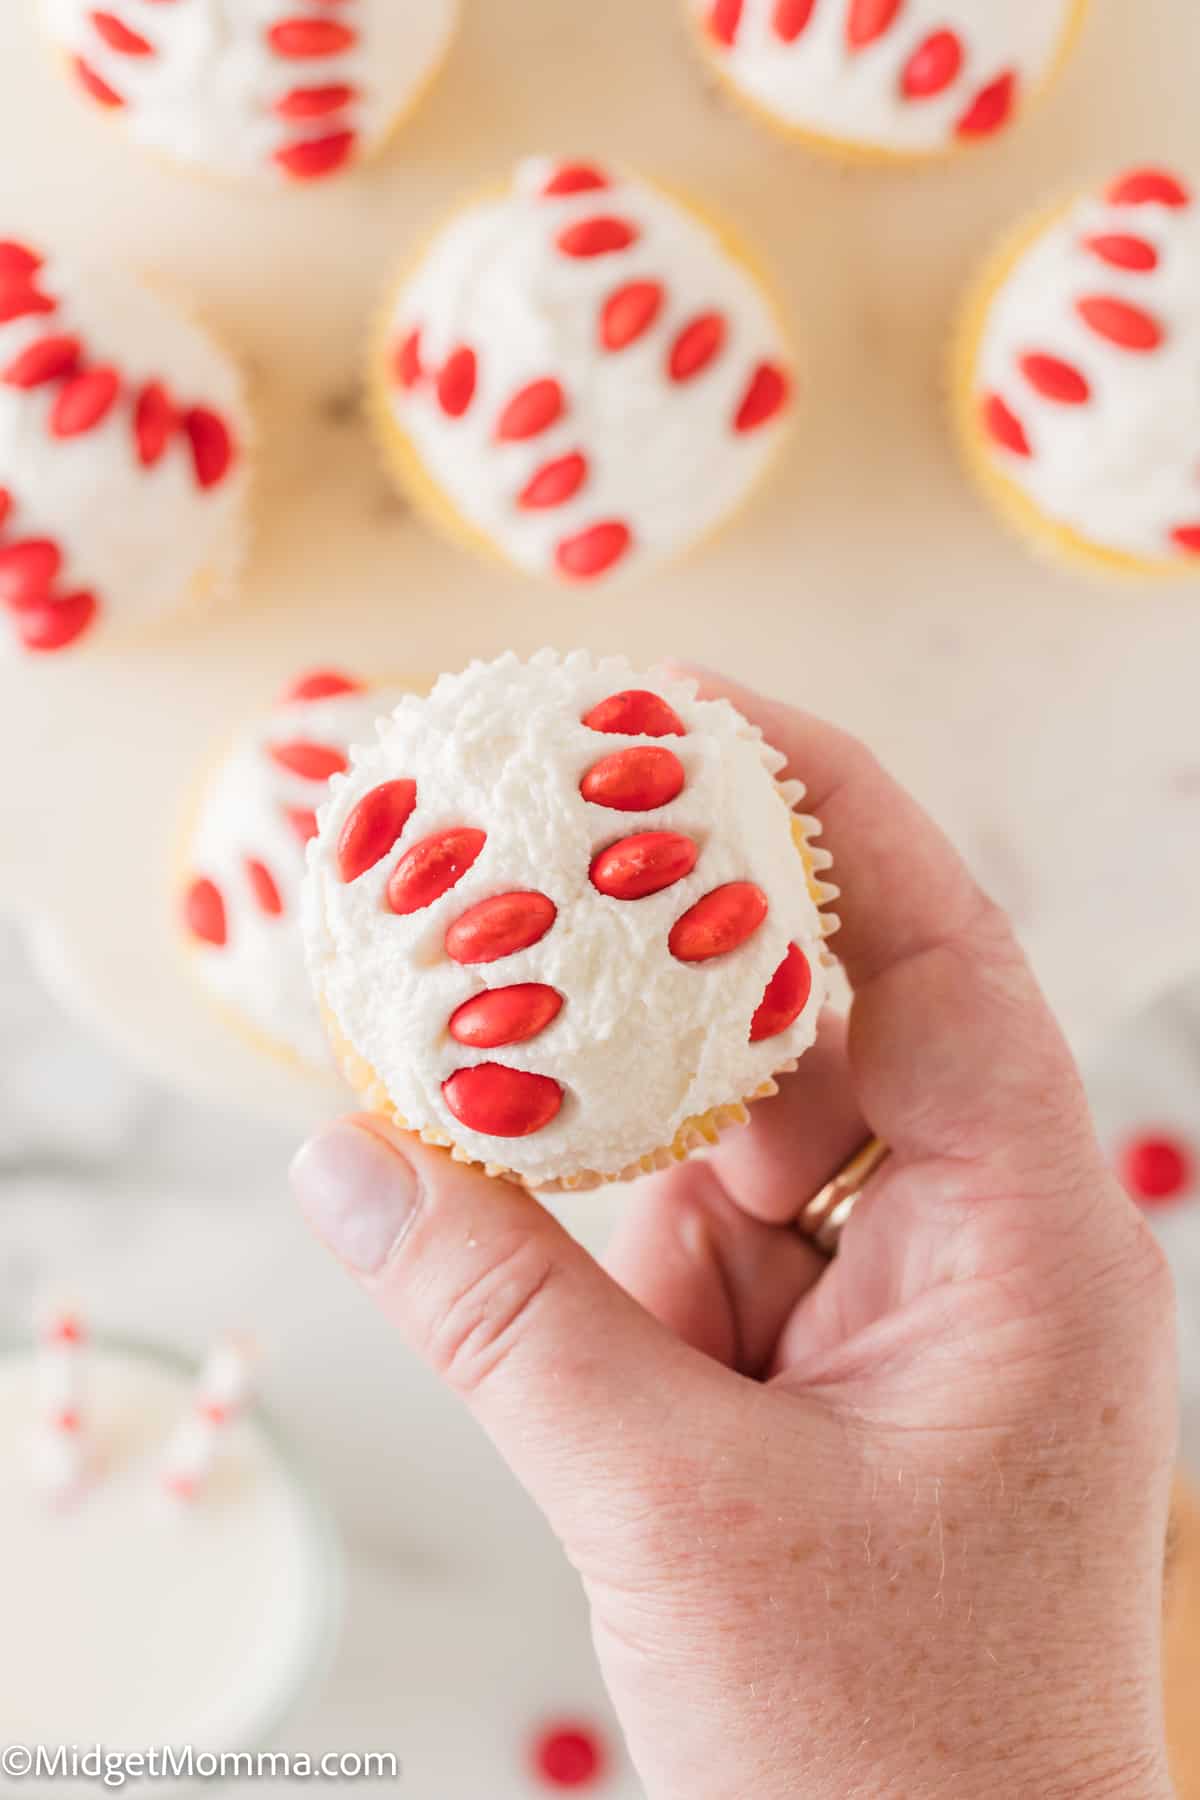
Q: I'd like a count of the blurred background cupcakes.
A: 6